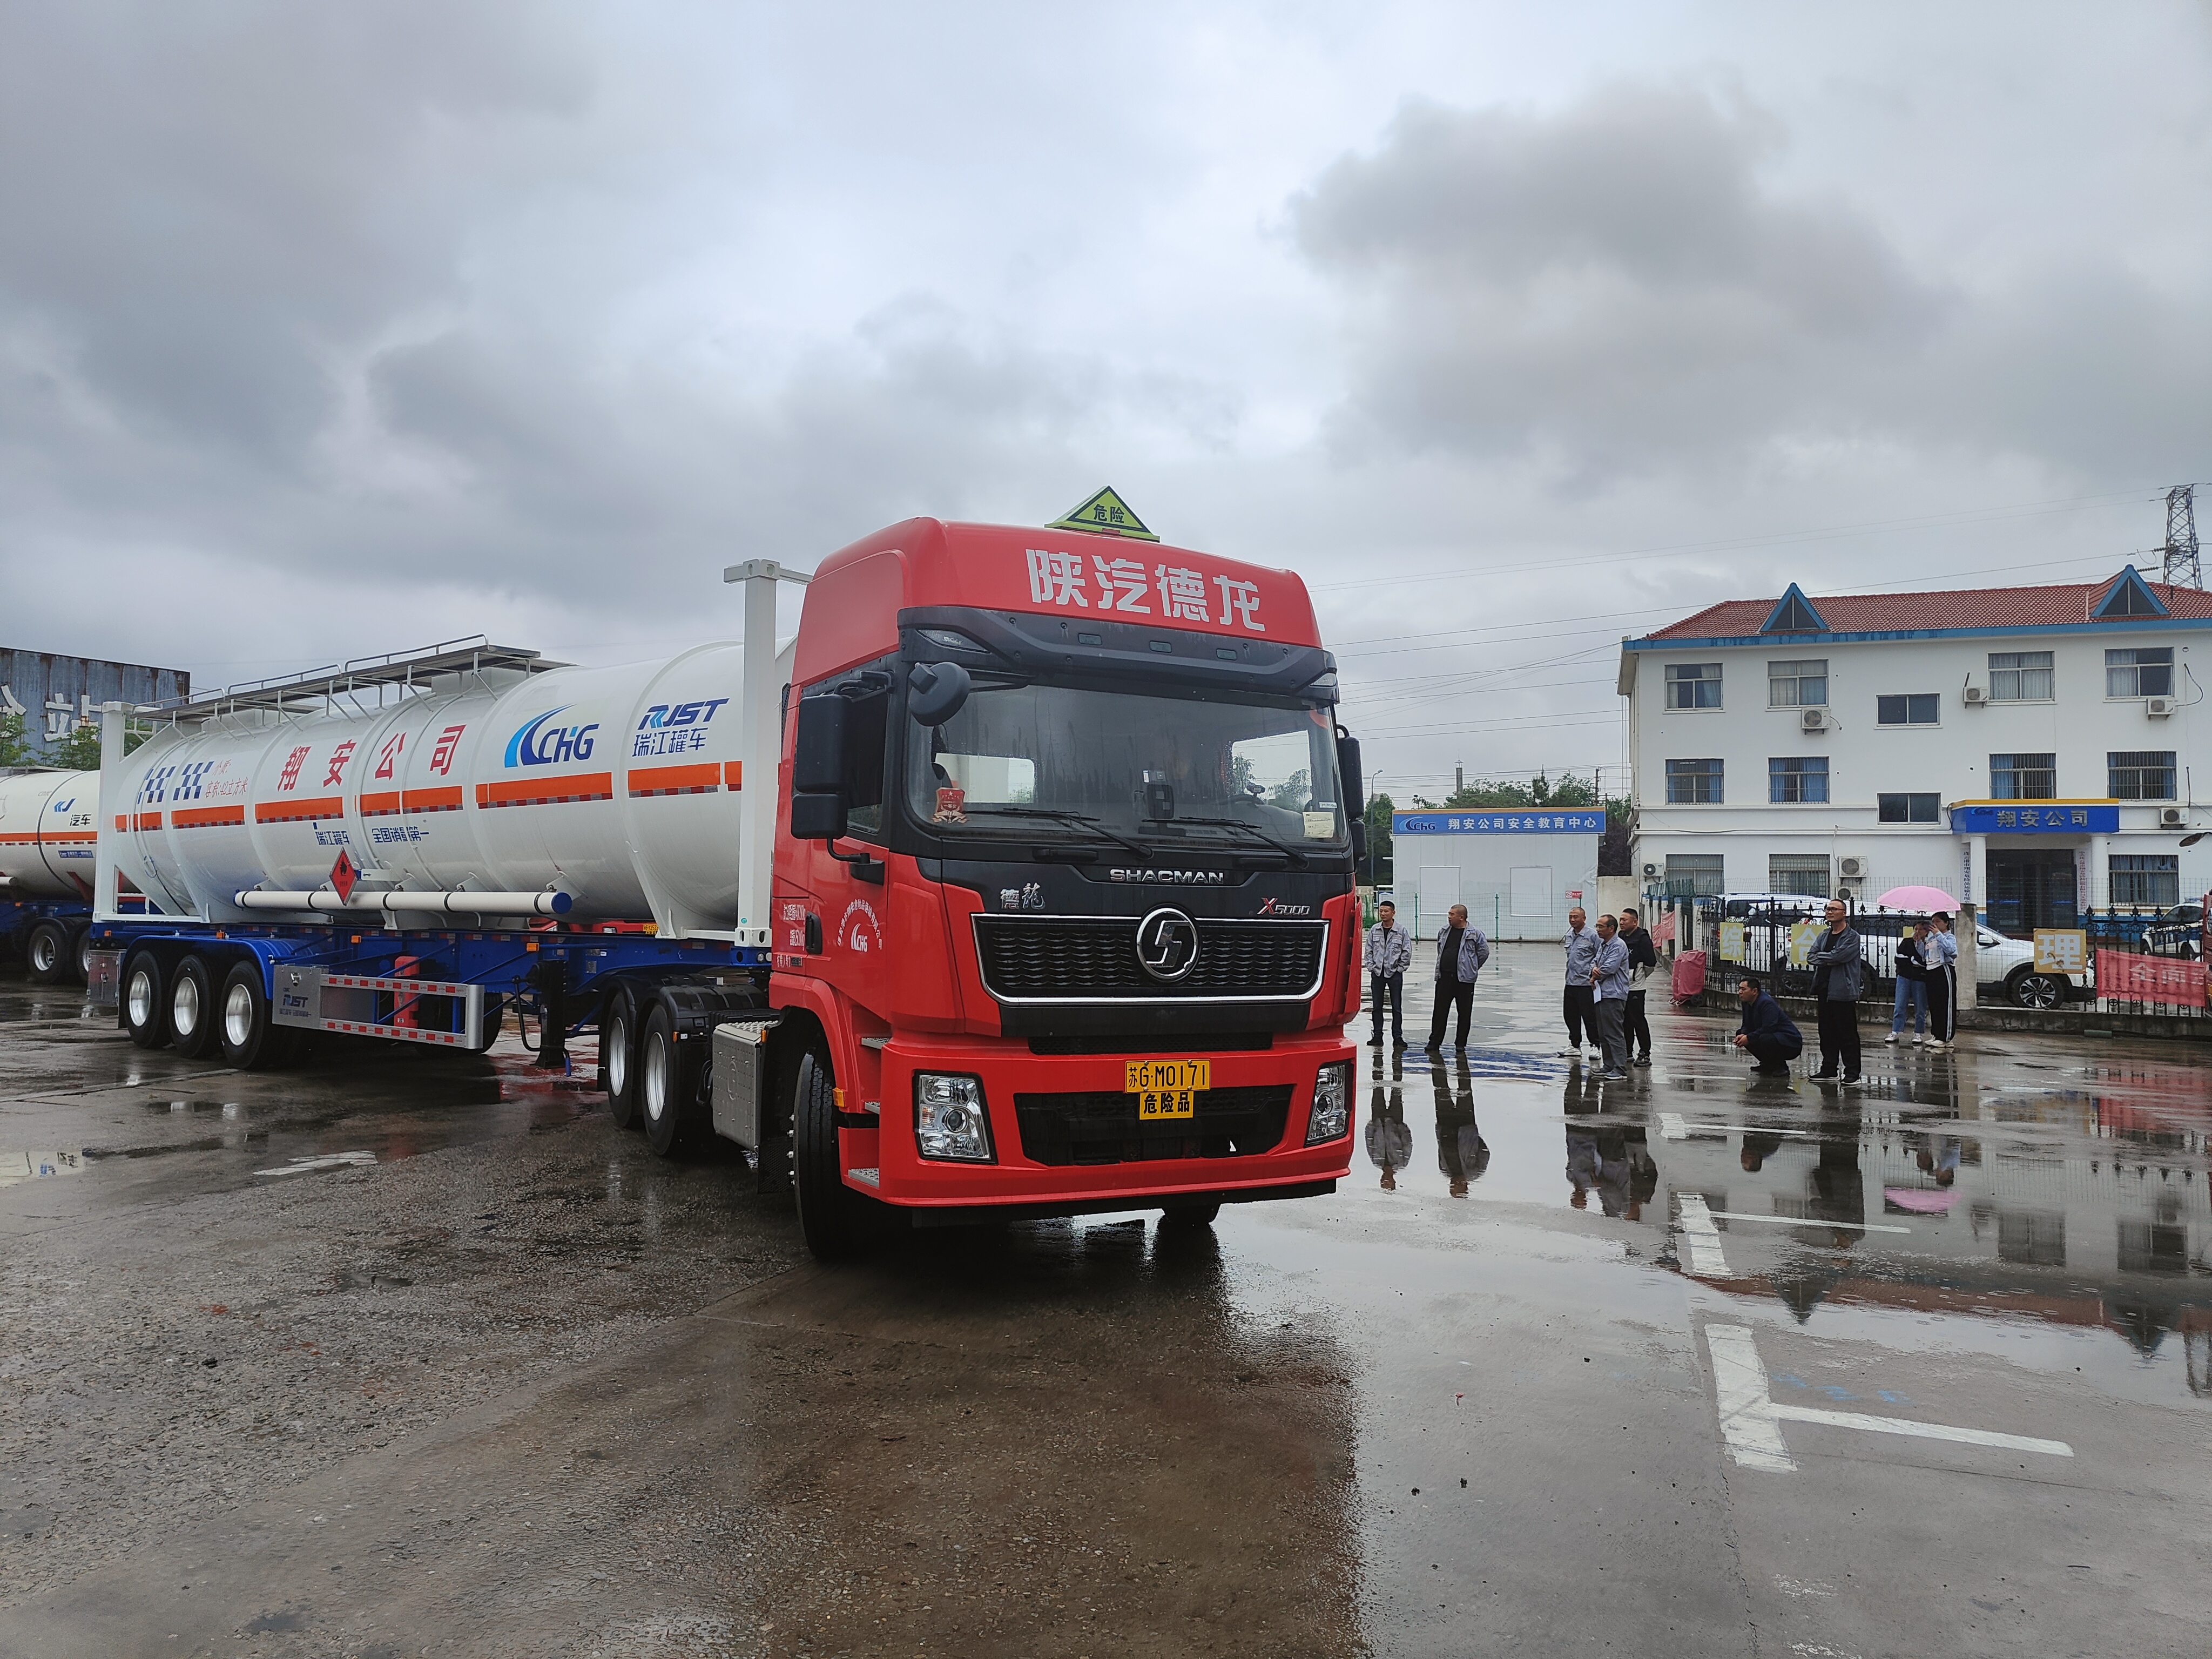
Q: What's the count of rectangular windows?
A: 13